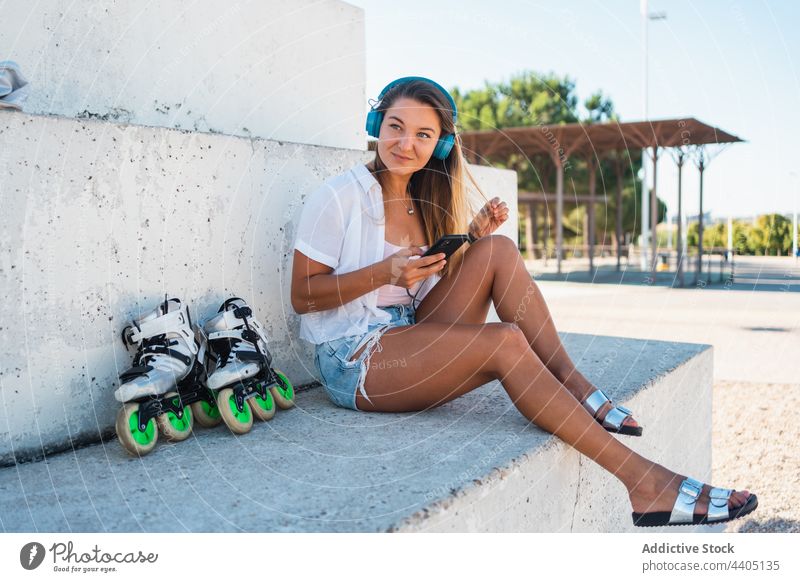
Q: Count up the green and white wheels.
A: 6